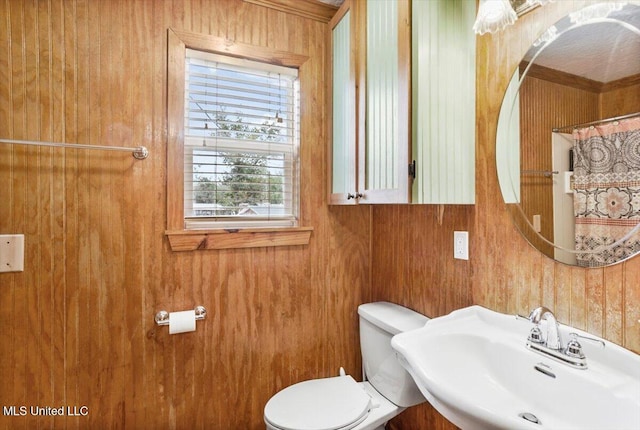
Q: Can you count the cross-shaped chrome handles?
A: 0